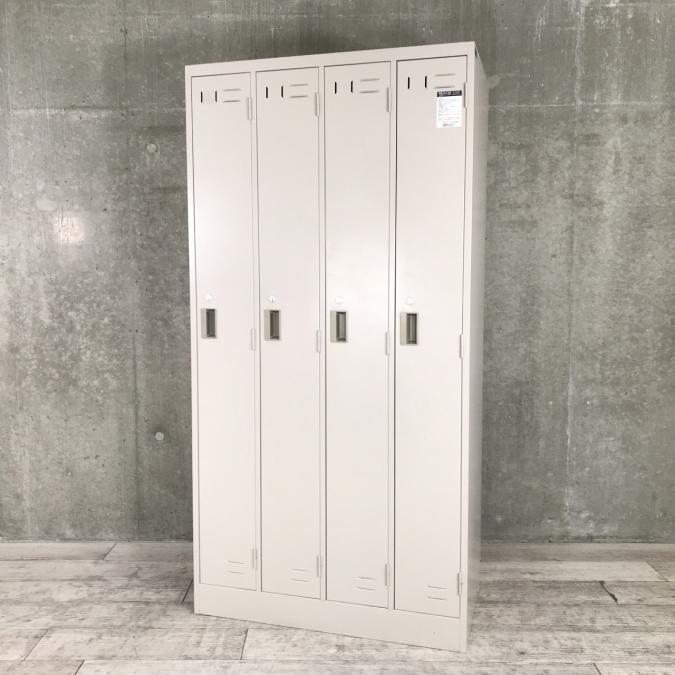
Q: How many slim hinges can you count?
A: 12